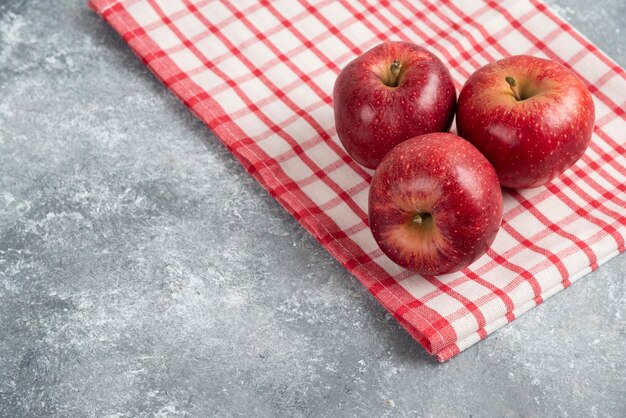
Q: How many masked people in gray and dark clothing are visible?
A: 0